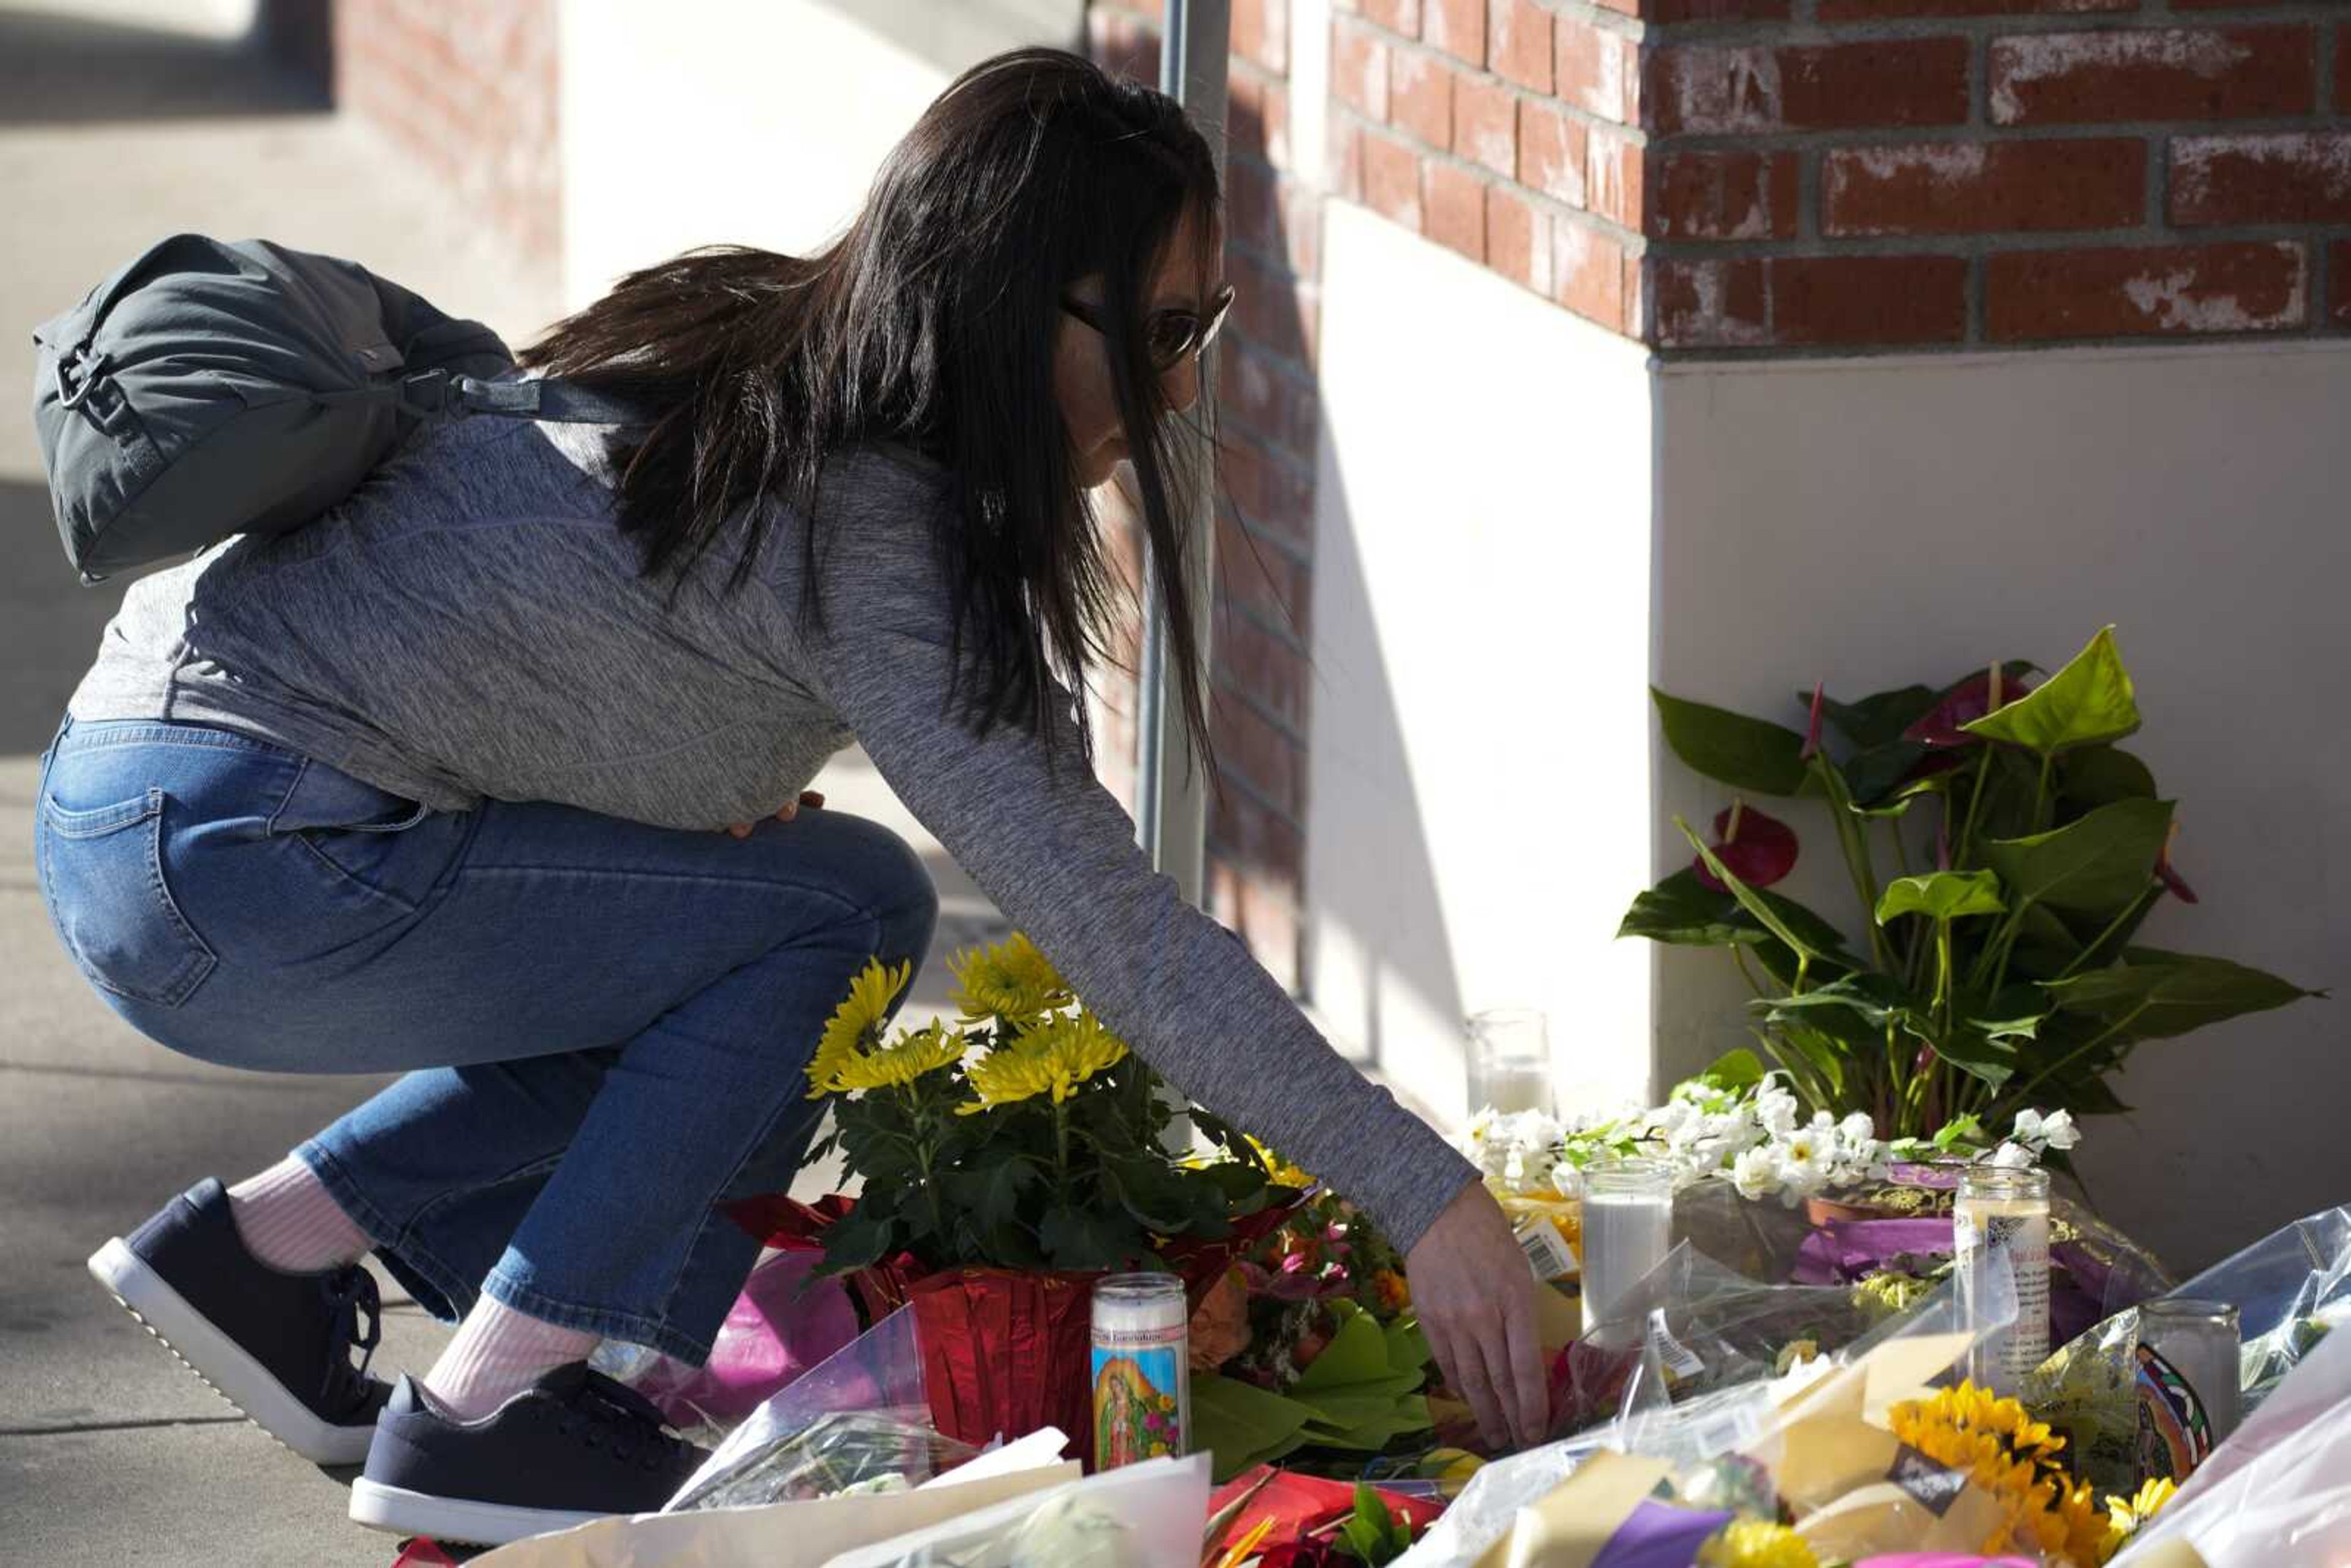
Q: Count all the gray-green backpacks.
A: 1